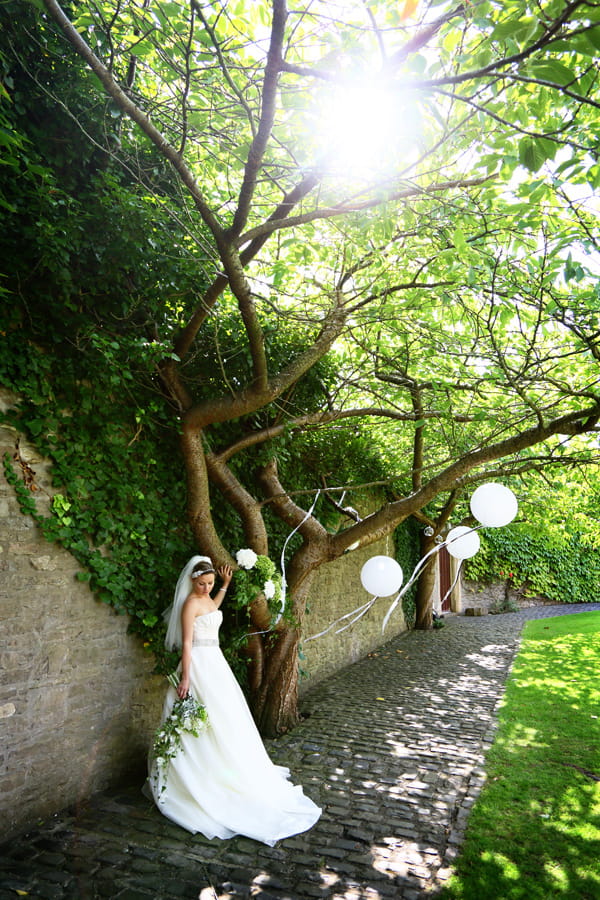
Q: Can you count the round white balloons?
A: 3